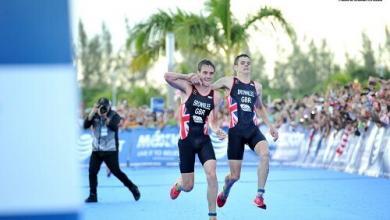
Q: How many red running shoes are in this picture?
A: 3